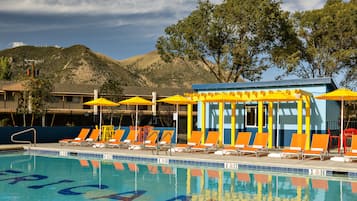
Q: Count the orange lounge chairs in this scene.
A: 13